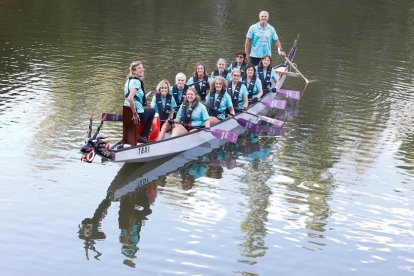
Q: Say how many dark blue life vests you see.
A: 11